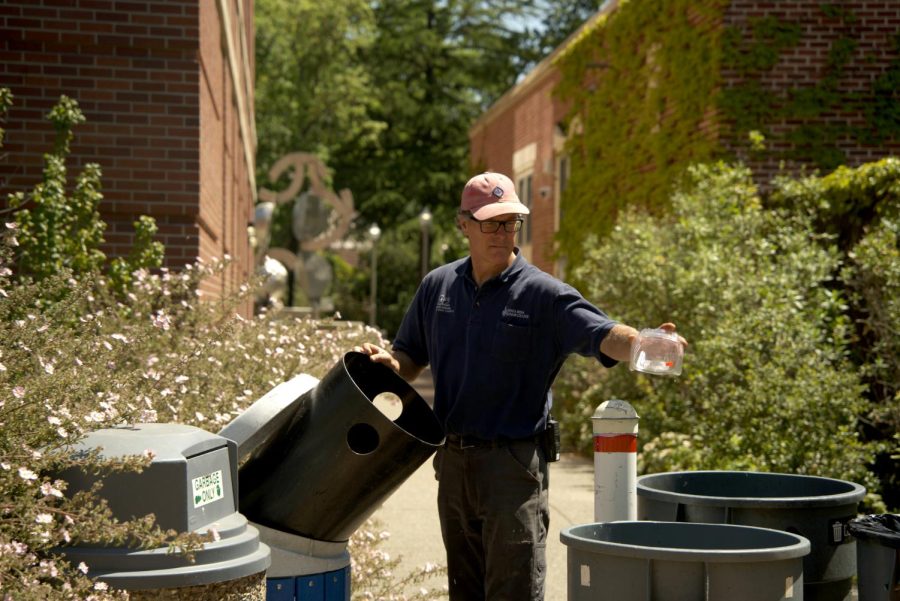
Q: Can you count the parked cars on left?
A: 0